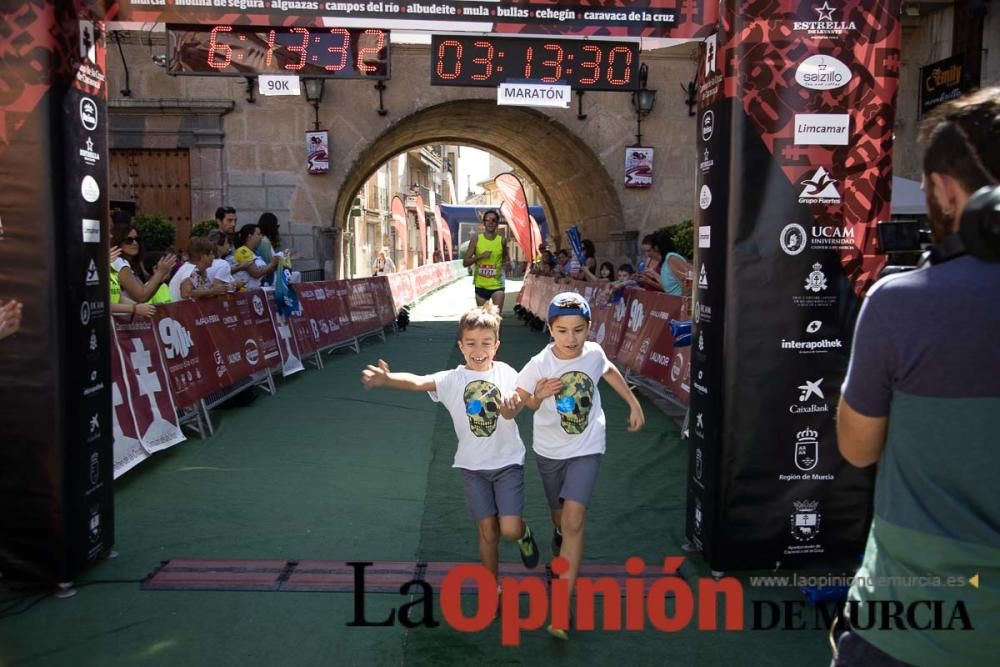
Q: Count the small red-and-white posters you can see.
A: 2